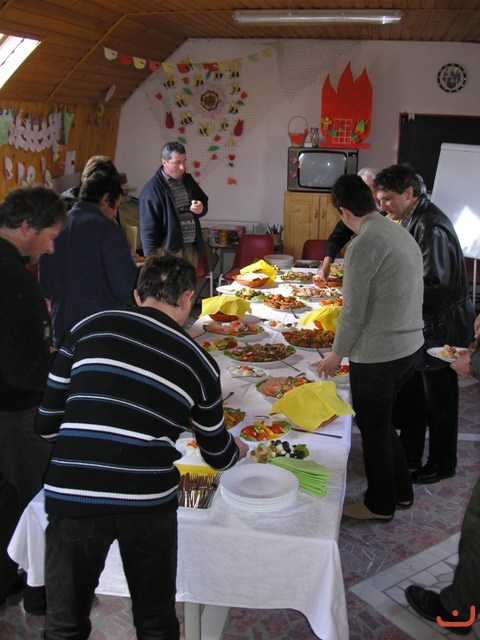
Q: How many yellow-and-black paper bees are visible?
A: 11